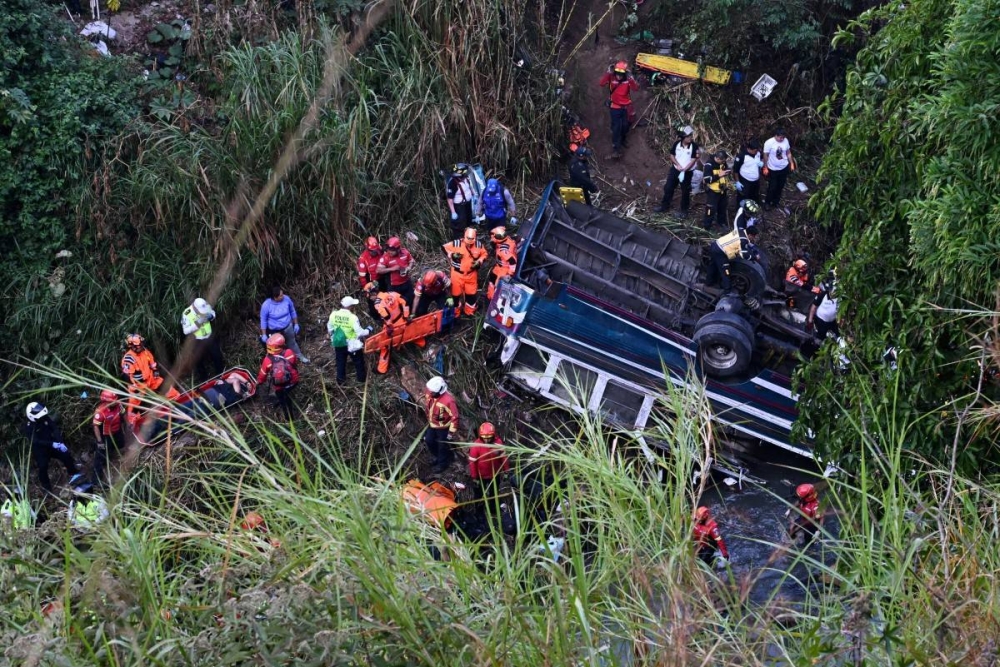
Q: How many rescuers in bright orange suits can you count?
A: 5